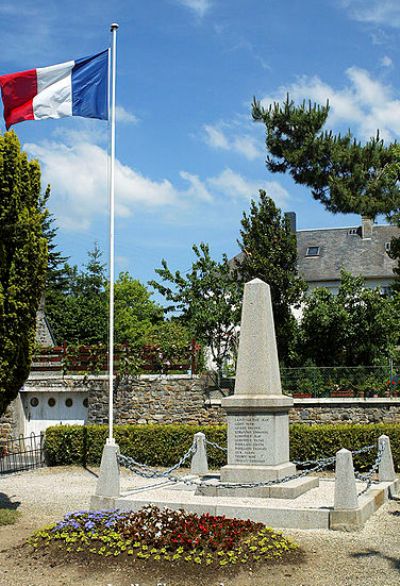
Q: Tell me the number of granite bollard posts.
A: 4